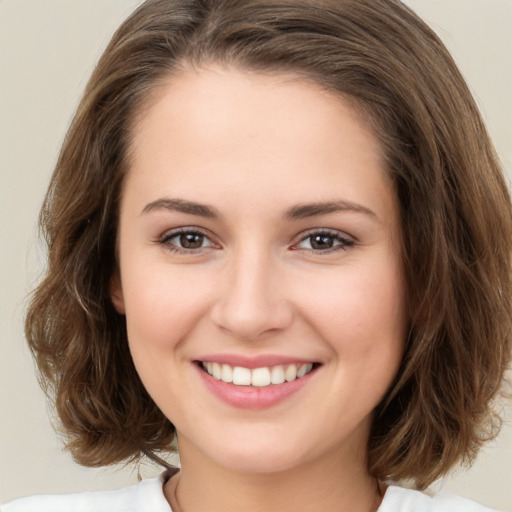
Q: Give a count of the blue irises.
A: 0